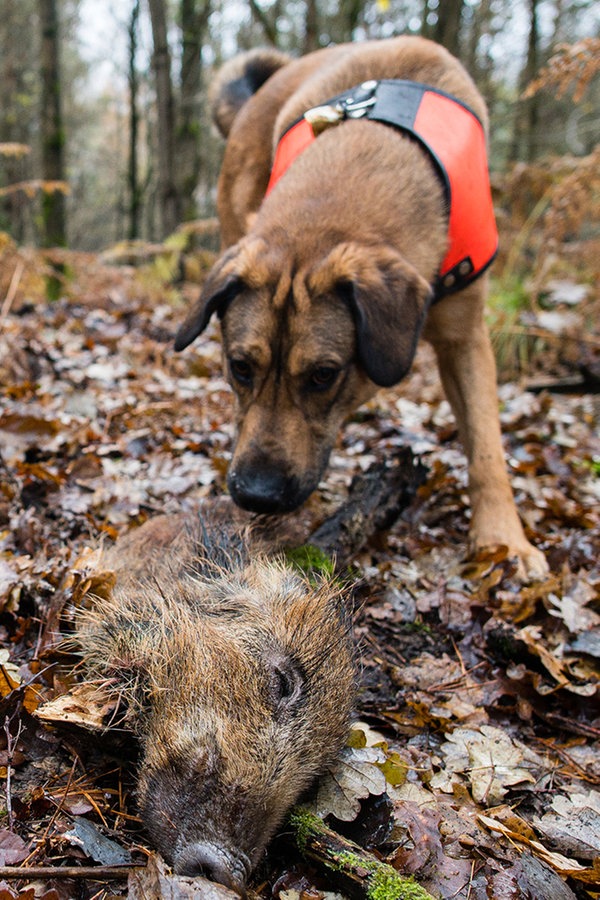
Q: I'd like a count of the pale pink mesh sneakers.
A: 0